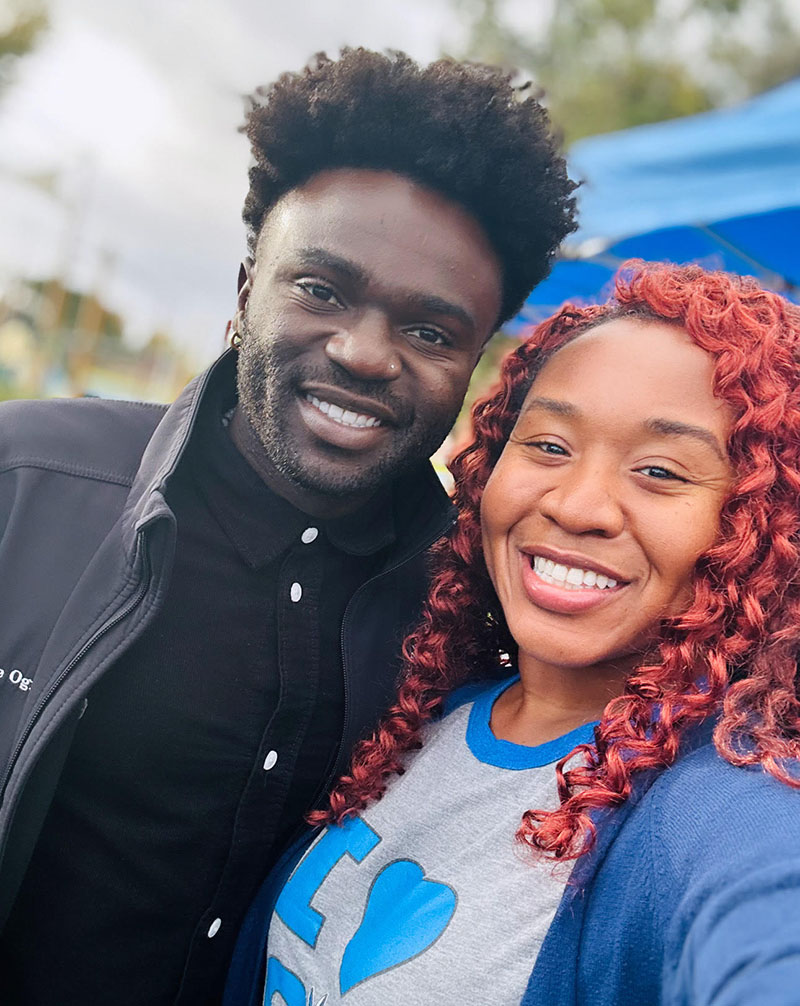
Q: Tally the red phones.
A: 0